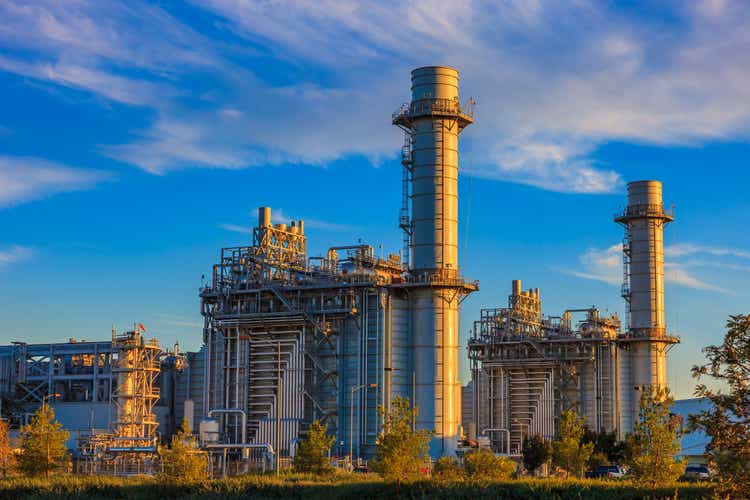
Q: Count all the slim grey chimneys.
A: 2